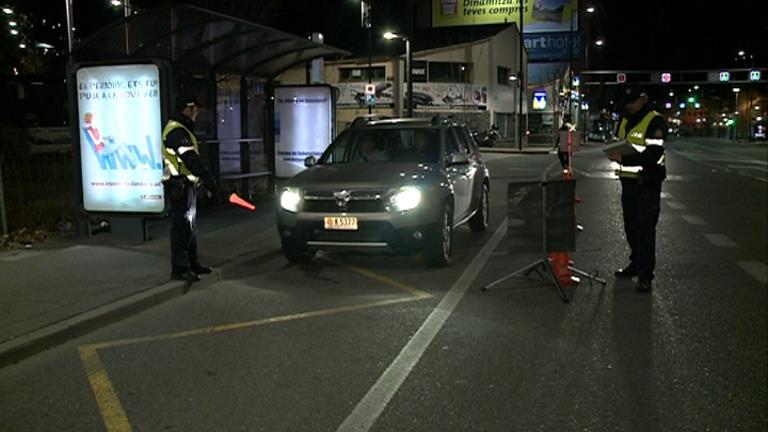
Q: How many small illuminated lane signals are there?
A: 4